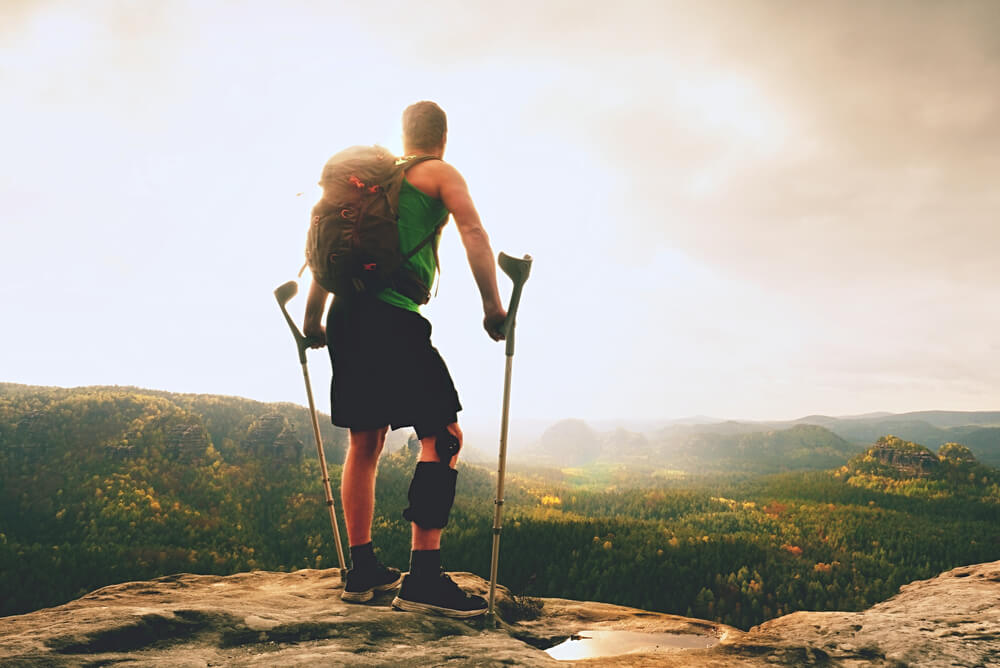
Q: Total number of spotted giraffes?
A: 0